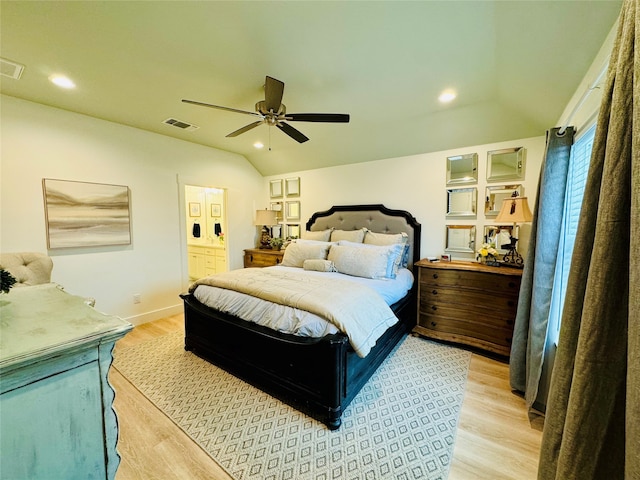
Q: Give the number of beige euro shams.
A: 3